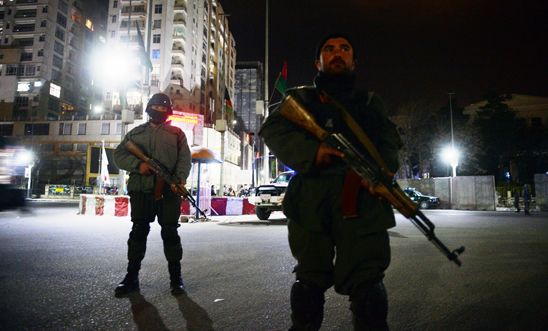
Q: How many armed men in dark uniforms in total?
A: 2